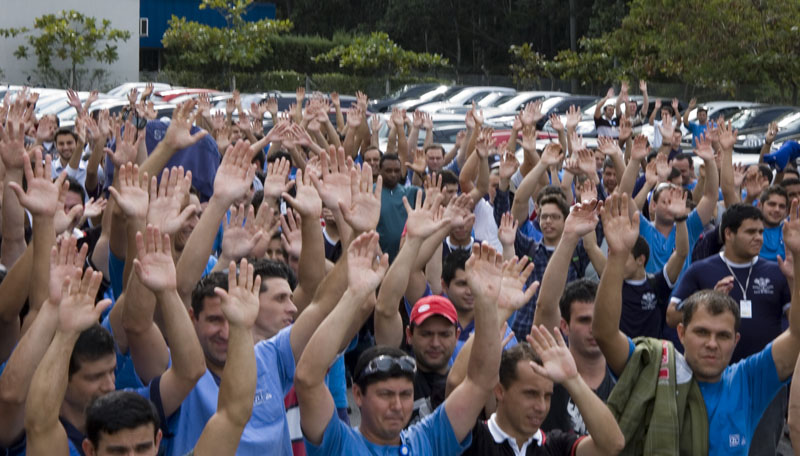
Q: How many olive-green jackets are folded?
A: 1